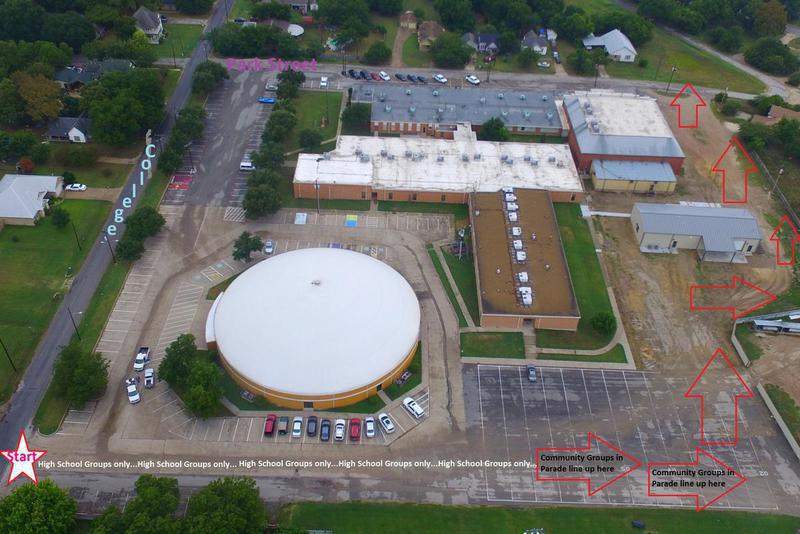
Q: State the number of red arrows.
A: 7